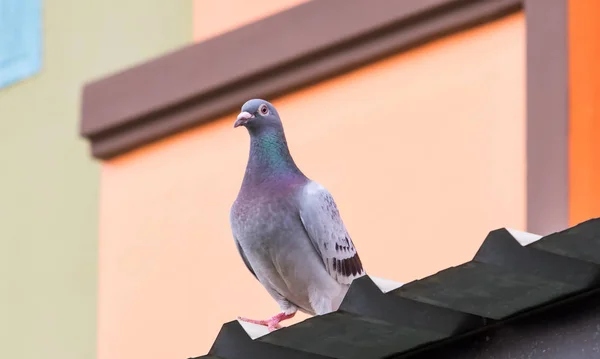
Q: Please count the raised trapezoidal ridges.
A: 3